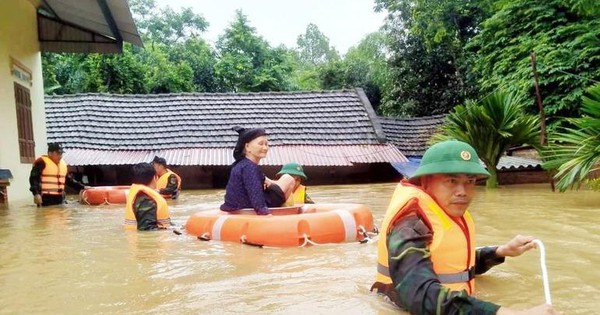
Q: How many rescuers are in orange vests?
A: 5